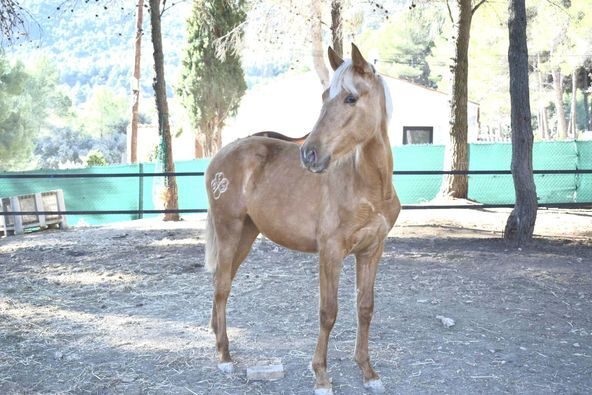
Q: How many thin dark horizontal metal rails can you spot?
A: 2